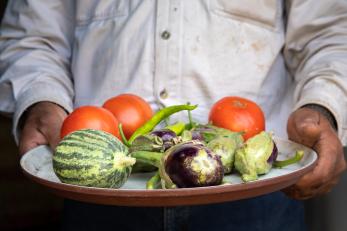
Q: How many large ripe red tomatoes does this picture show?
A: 3